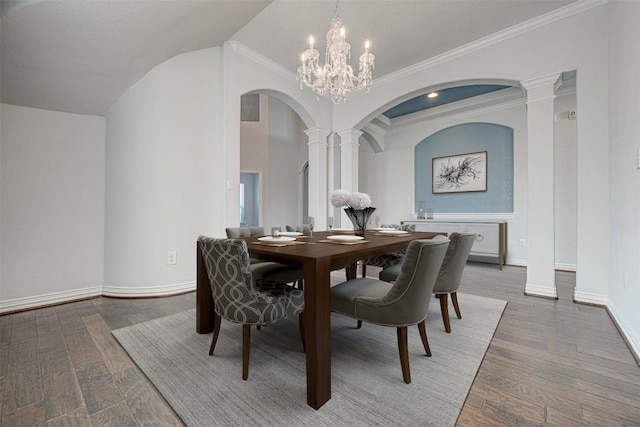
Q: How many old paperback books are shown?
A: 0